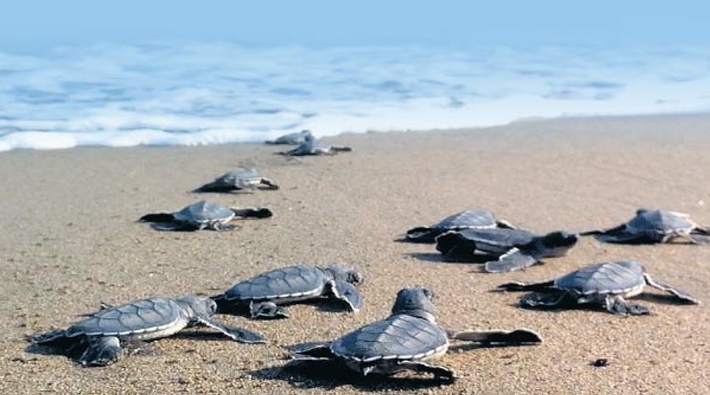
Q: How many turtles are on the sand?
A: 11